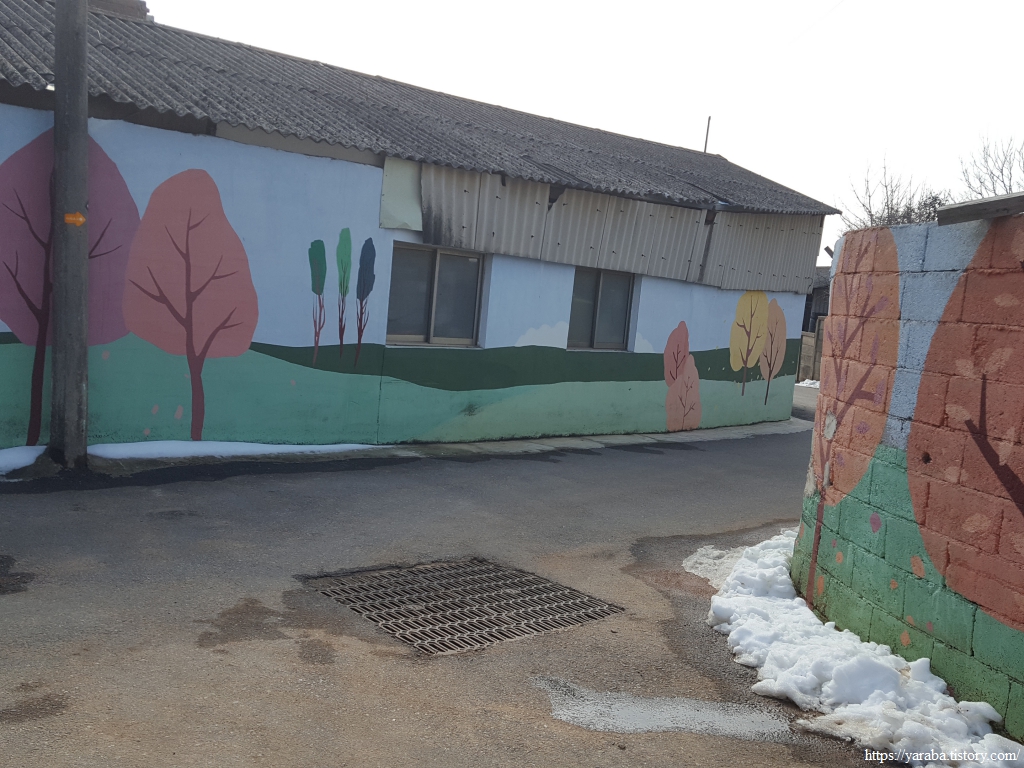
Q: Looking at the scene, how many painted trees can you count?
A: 11